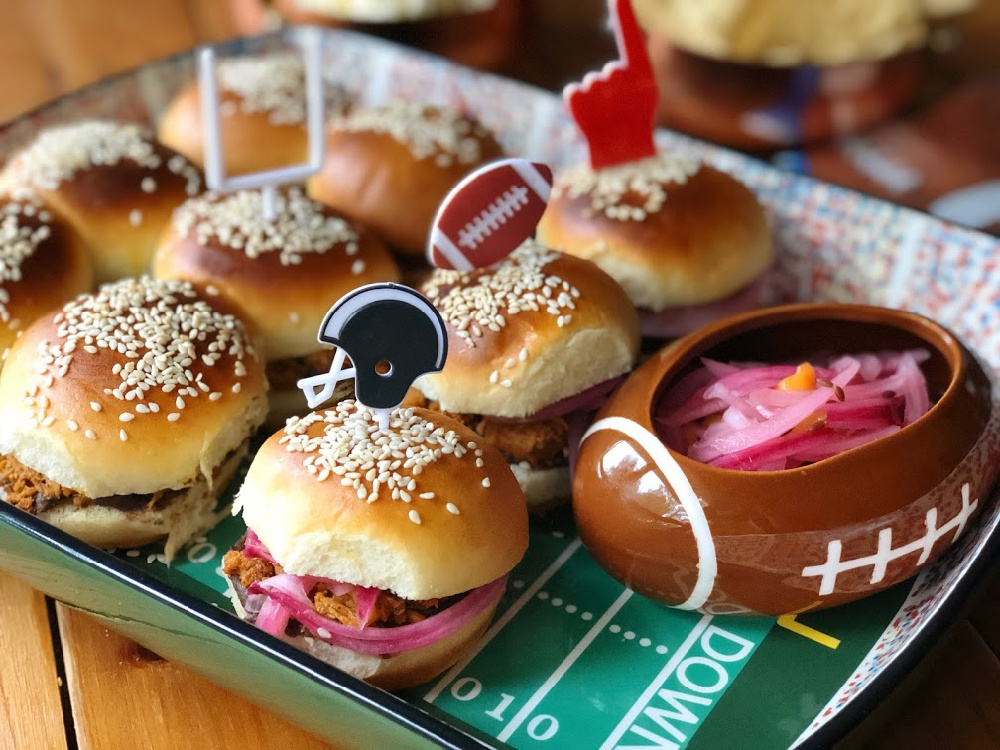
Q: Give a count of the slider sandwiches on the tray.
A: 9